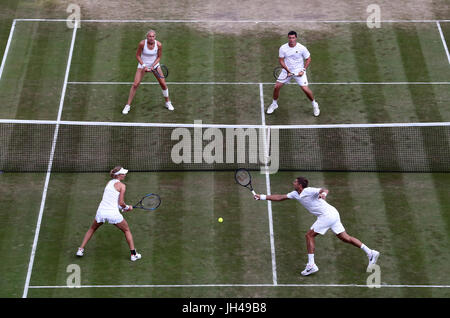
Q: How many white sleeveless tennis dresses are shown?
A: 2